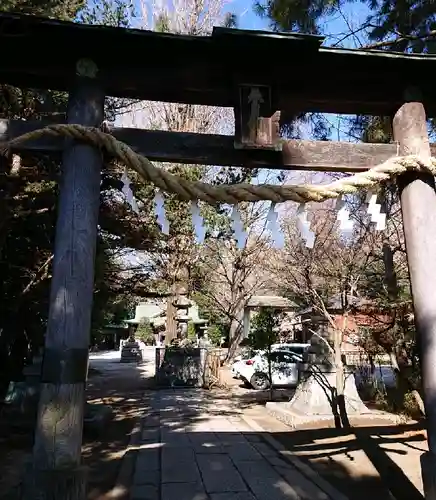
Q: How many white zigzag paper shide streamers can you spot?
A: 8